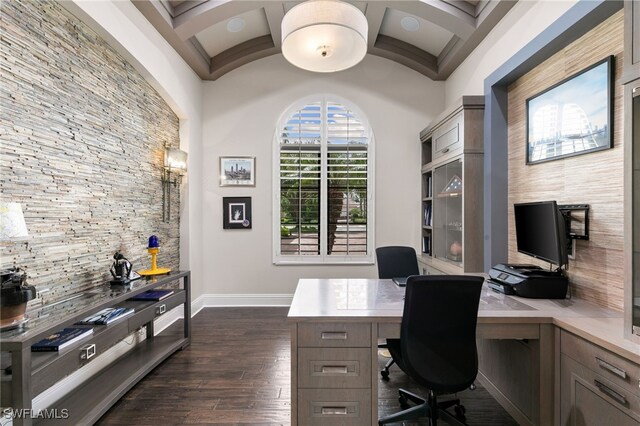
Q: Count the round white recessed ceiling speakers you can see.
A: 2